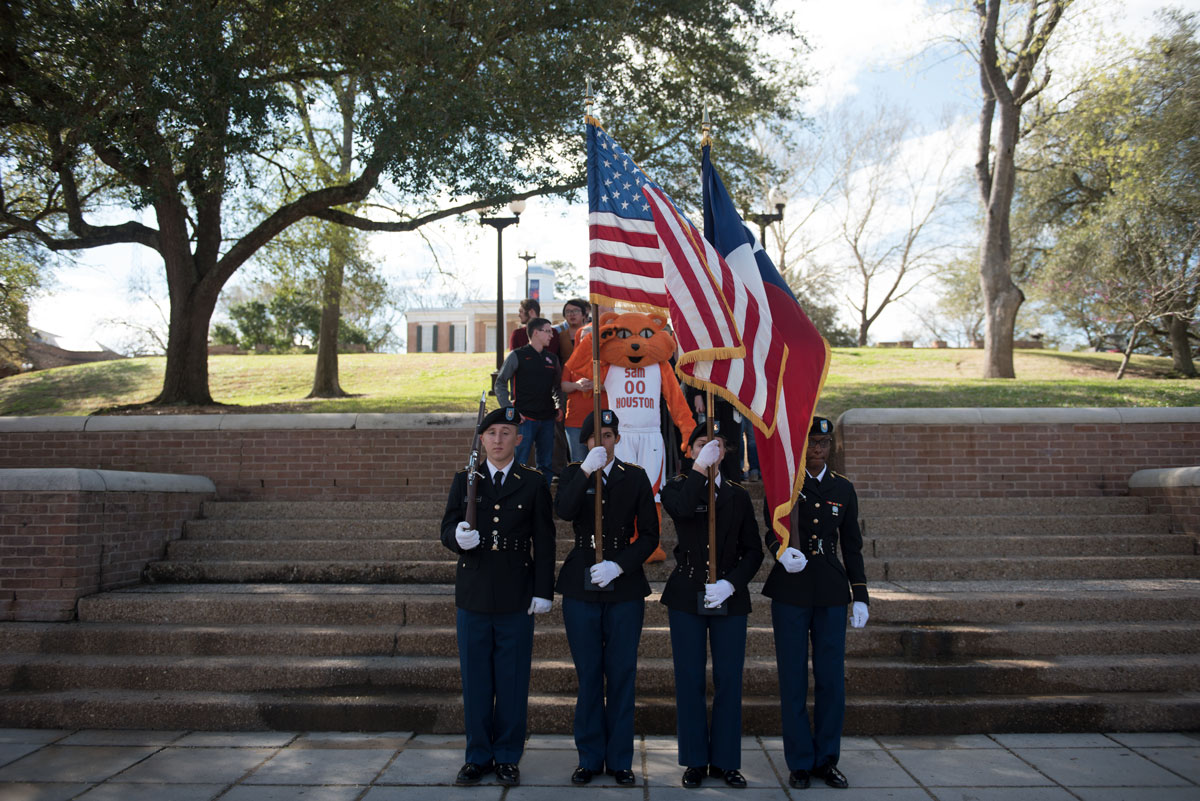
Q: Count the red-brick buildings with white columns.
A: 1